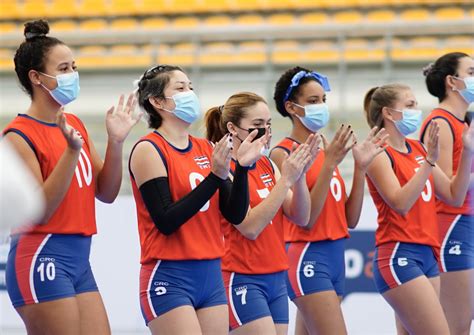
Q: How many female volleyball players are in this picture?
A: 6